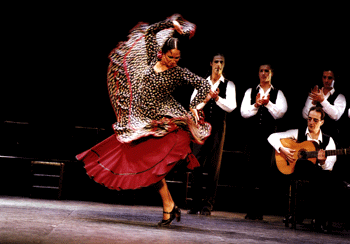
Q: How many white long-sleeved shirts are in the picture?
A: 4